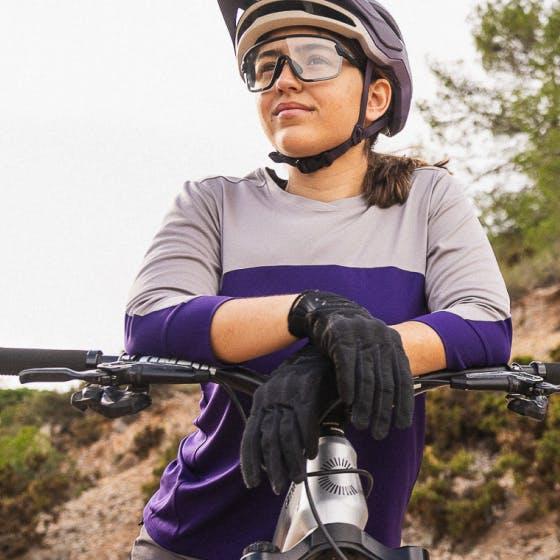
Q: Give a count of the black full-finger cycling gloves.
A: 2